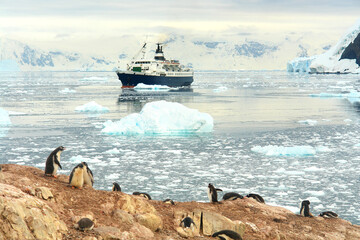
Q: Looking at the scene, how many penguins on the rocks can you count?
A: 14